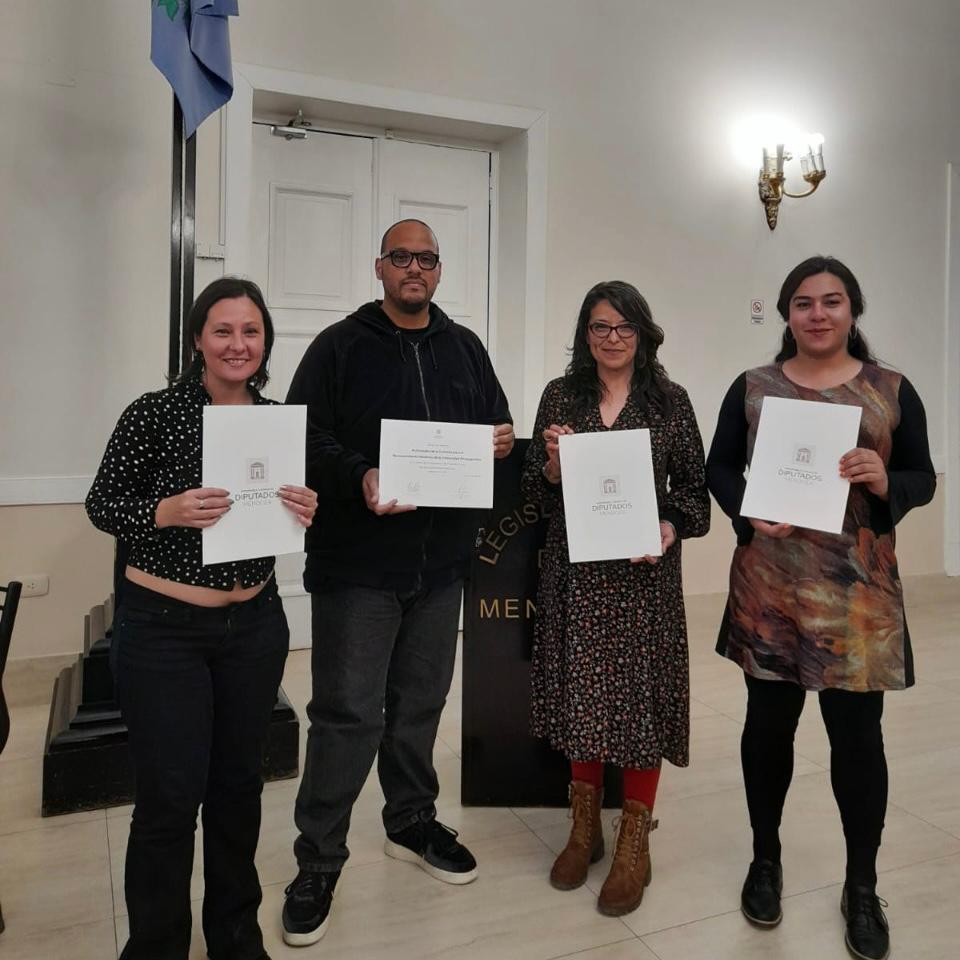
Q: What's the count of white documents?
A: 4